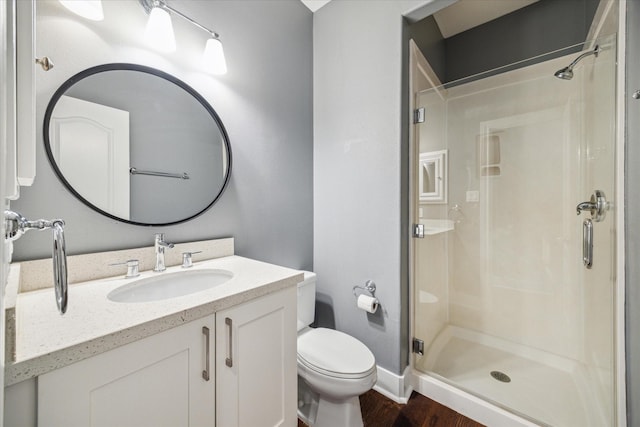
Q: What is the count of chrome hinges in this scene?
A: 3